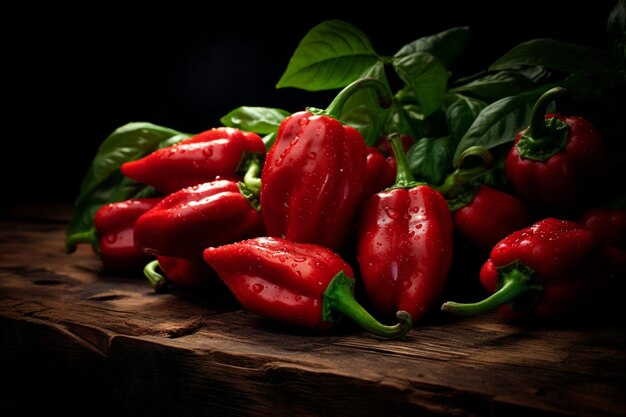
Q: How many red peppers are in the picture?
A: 12